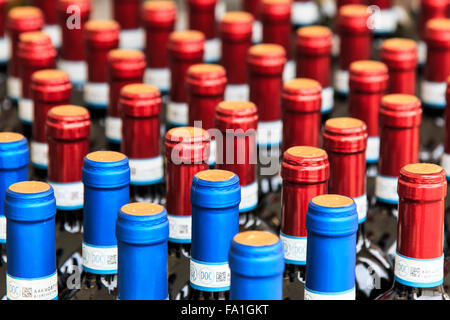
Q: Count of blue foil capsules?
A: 7